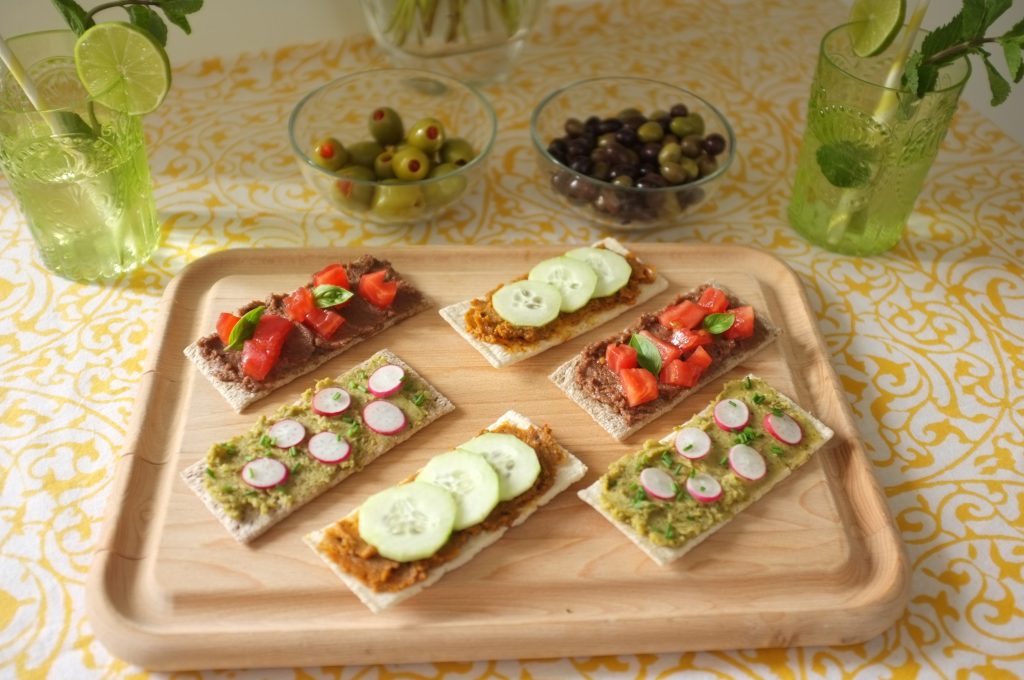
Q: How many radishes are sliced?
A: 12